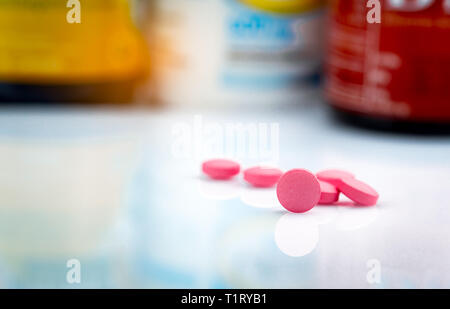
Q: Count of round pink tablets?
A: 6